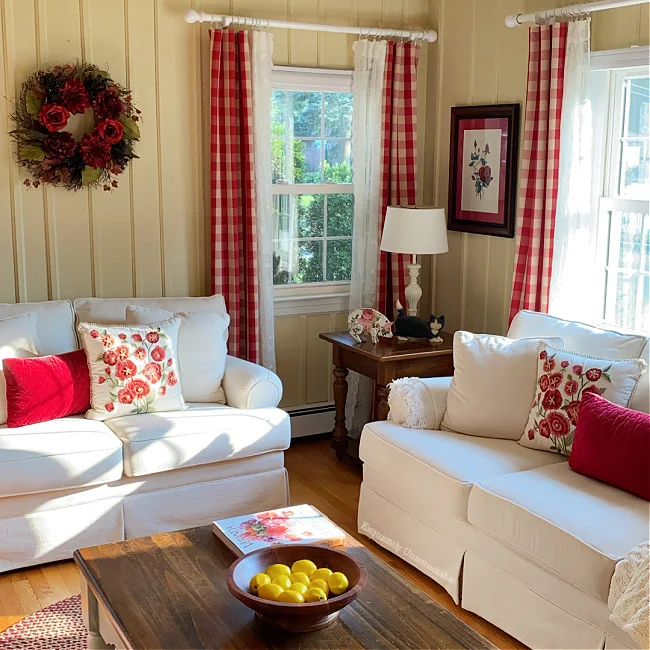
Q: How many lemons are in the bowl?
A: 12